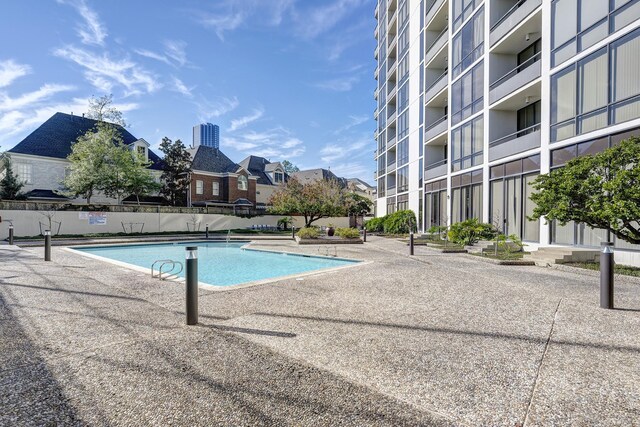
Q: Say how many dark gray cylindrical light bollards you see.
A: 8